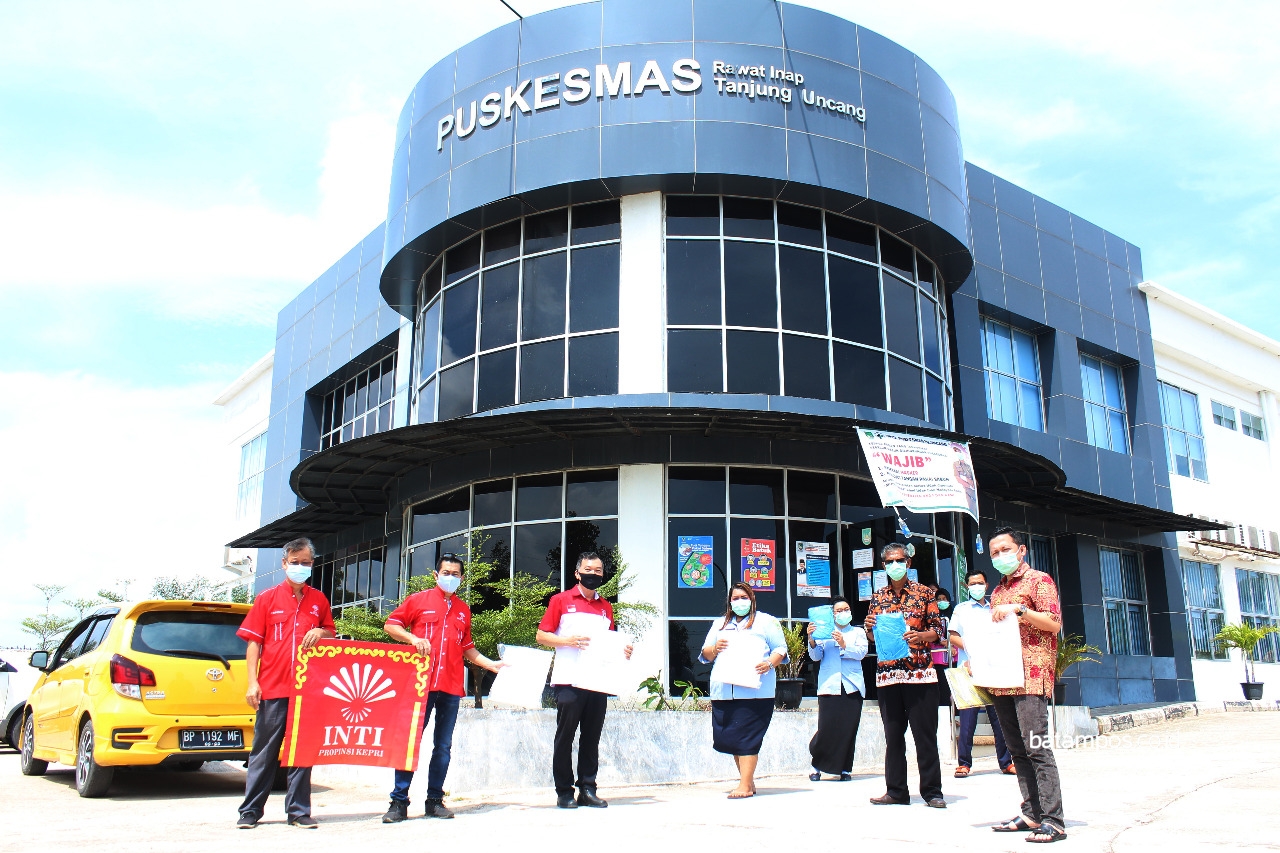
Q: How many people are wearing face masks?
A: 9